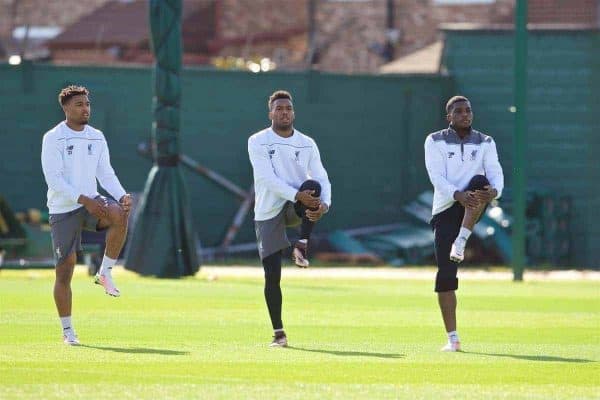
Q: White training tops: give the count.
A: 3